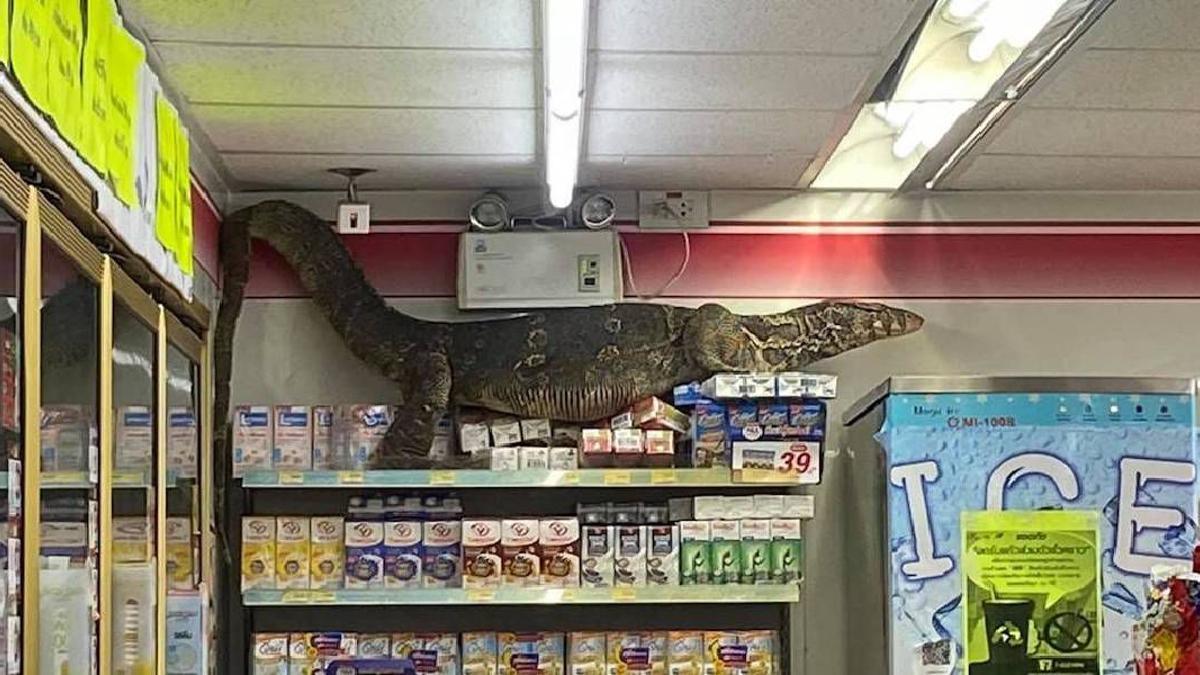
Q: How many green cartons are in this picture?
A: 4